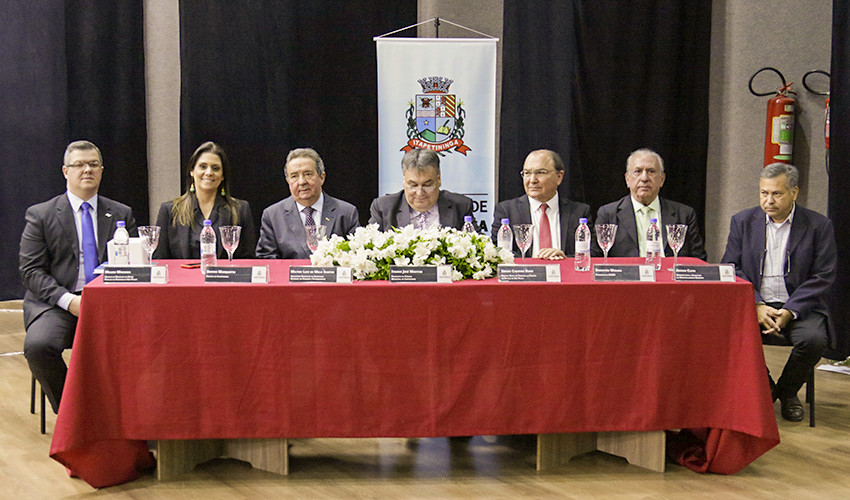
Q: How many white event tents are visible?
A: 0